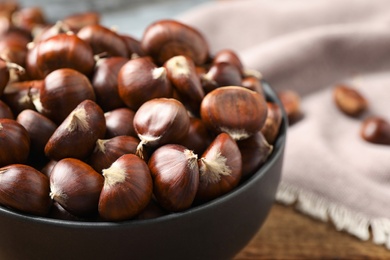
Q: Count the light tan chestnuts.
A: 0